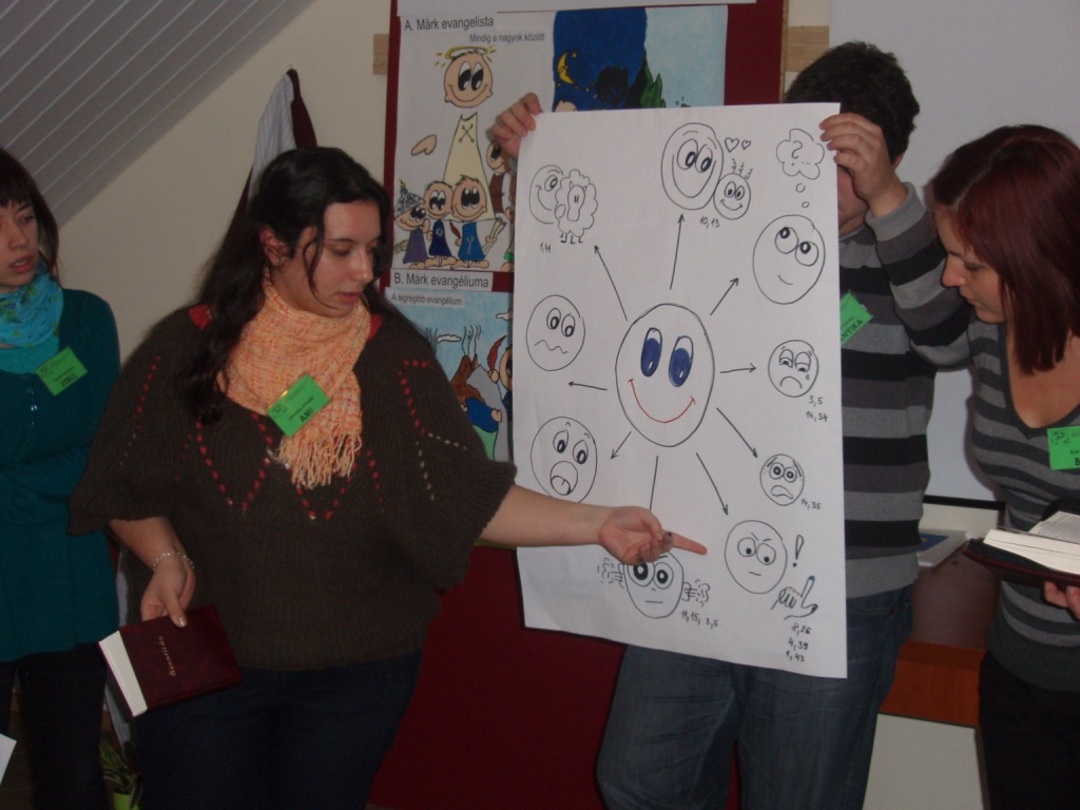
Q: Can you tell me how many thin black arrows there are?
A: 9